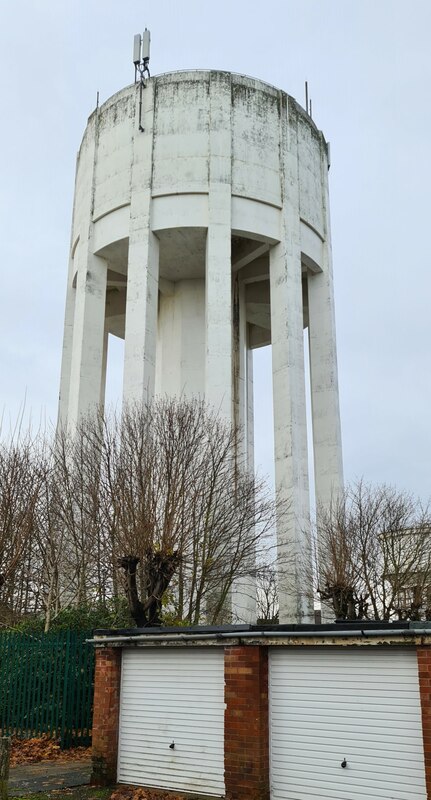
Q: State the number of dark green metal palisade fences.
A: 1